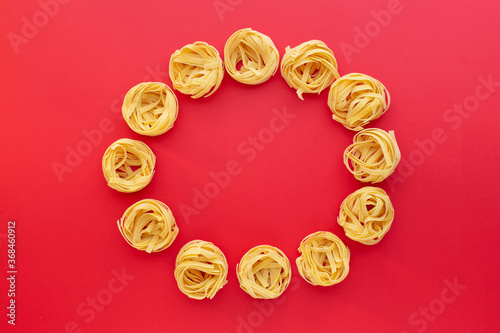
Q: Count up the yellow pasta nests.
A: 12